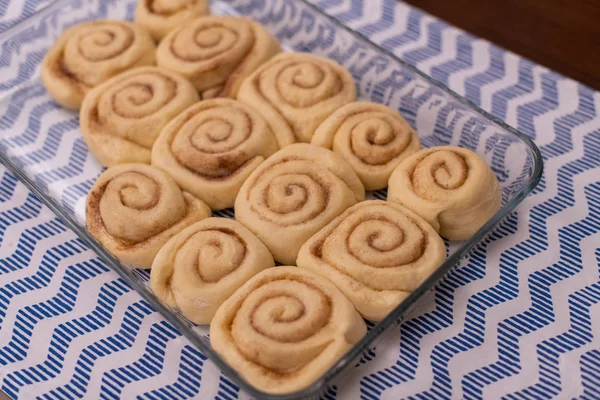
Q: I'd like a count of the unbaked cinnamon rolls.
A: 13